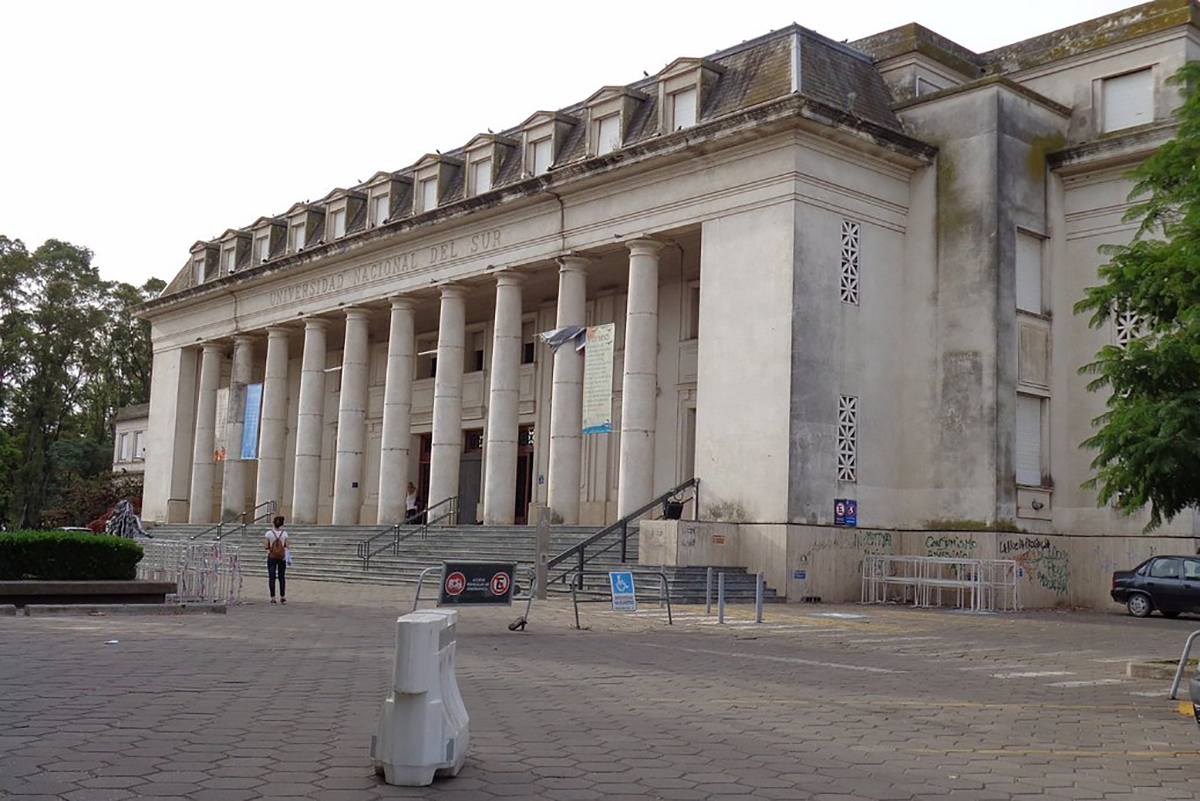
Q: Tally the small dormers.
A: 11